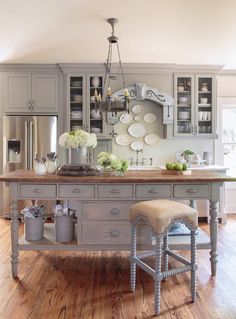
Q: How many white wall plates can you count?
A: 8